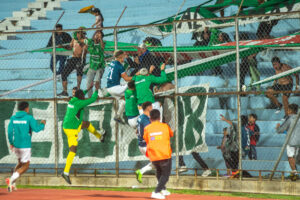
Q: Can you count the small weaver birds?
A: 0